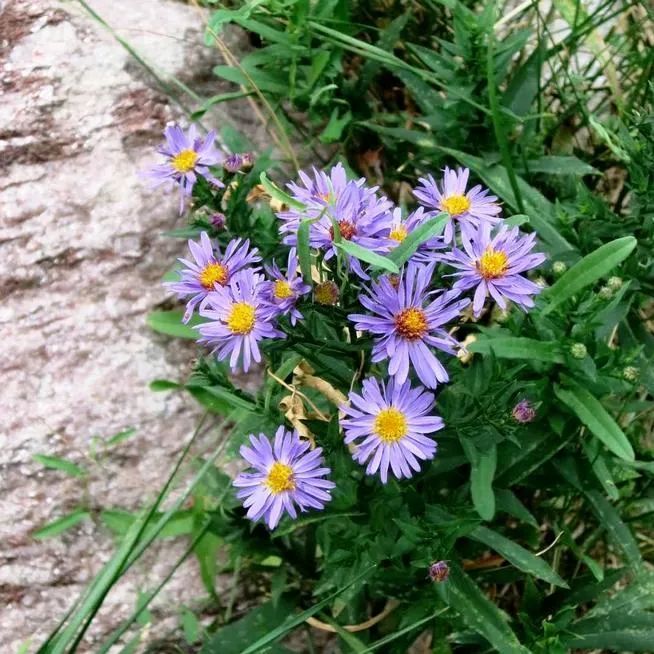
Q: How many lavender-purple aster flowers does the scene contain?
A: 12